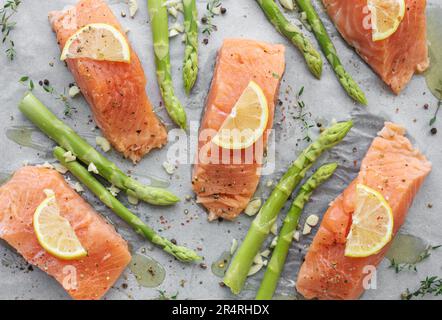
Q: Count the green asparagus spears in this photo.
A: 8